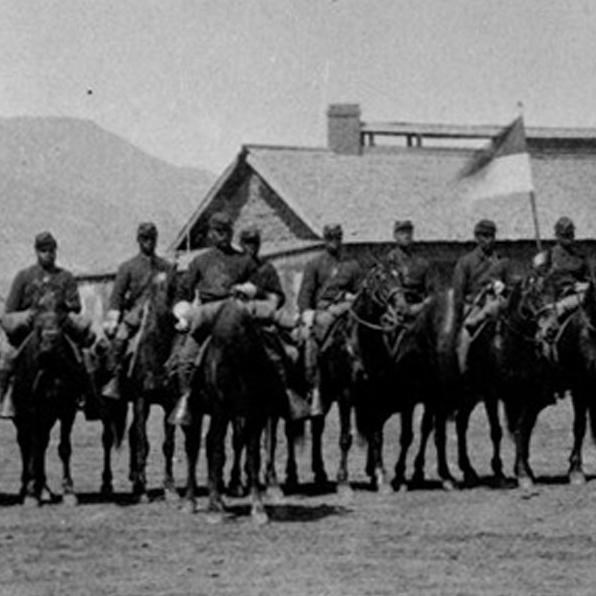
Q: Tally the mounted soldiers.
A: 8